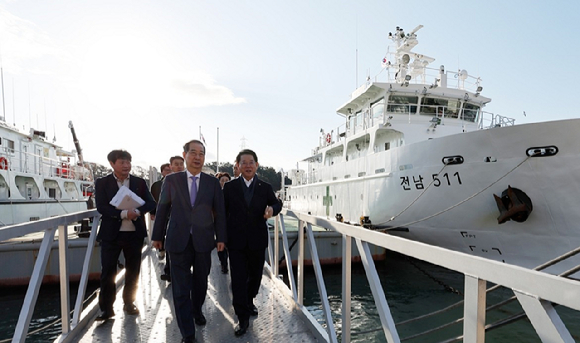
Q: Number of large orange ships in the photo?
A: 0